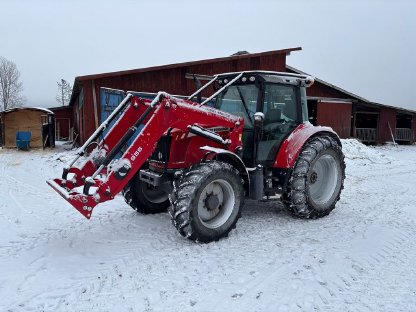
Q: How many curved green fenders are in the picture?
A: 0